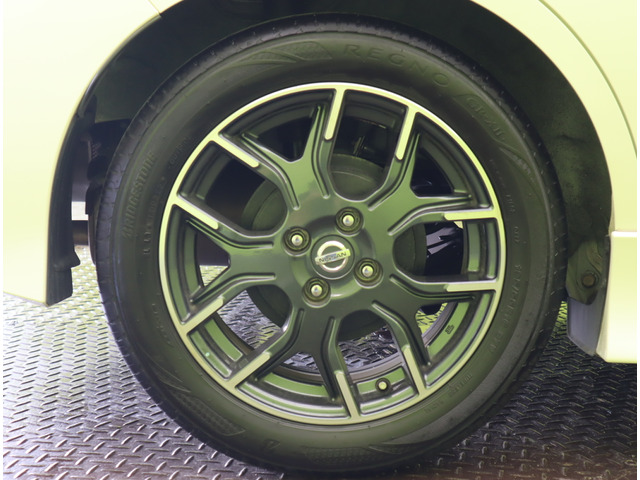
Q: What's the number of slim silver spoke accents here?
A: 10